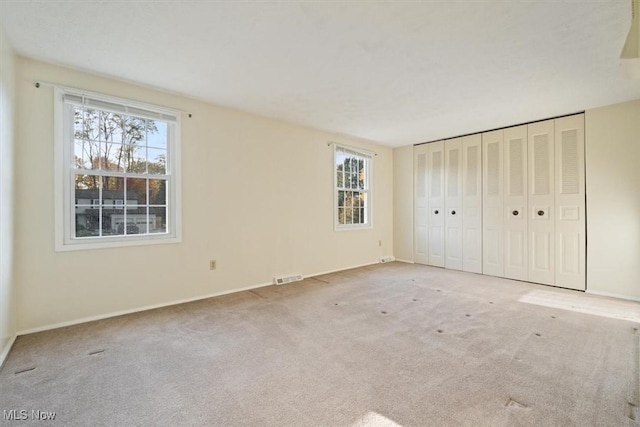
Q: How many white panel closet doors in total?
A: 8